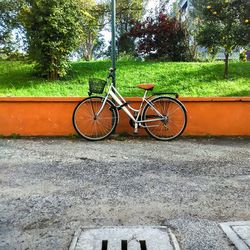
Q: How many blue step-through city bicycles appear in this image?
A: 0